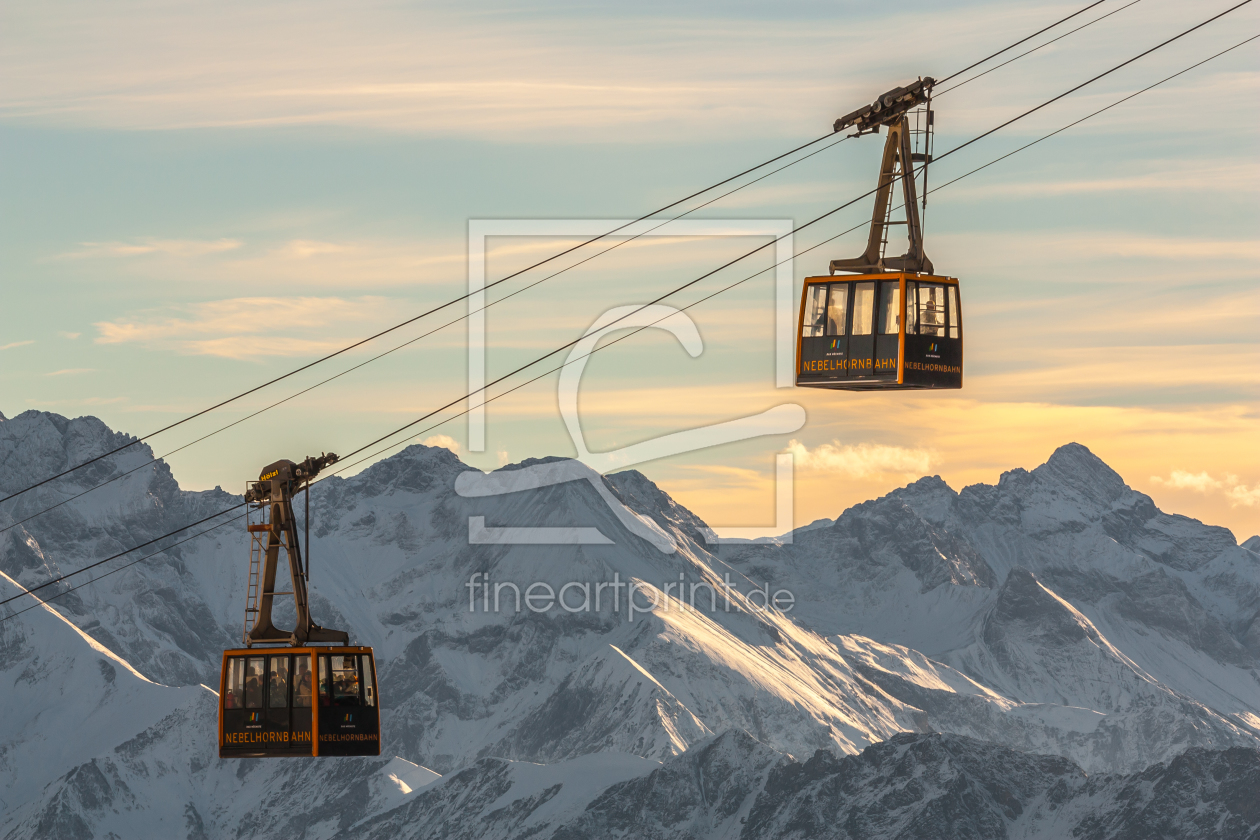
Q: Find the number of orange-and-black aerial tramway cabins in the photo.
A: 2